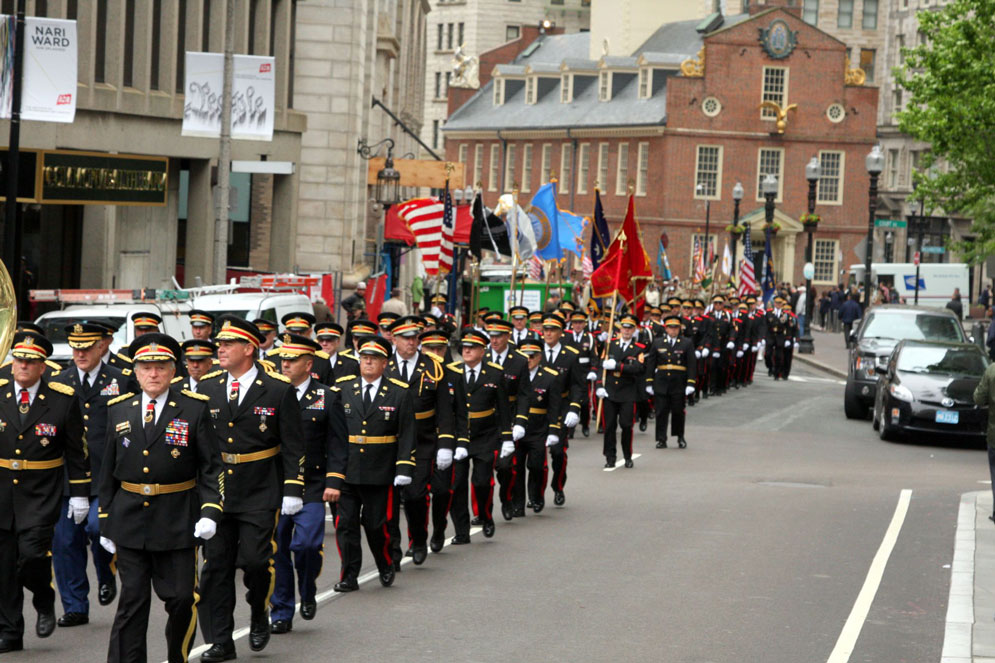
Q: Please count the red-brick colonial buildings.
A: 1